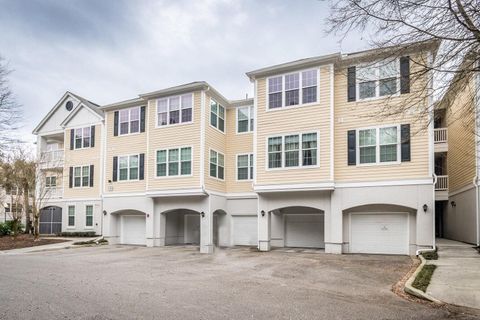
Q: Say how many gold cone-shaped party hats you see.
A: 0